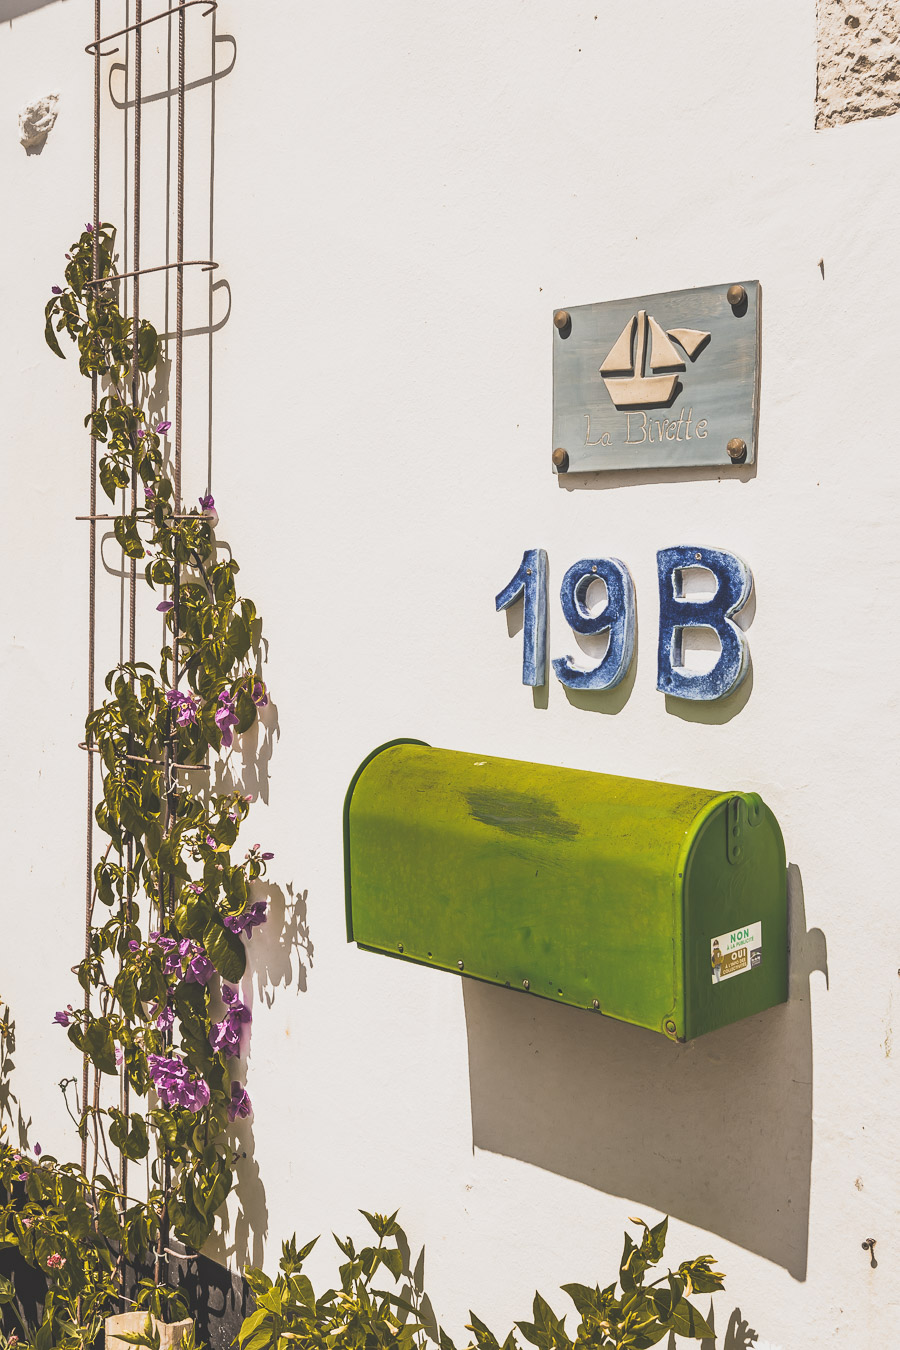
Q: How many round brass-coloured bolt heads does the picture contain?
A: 4